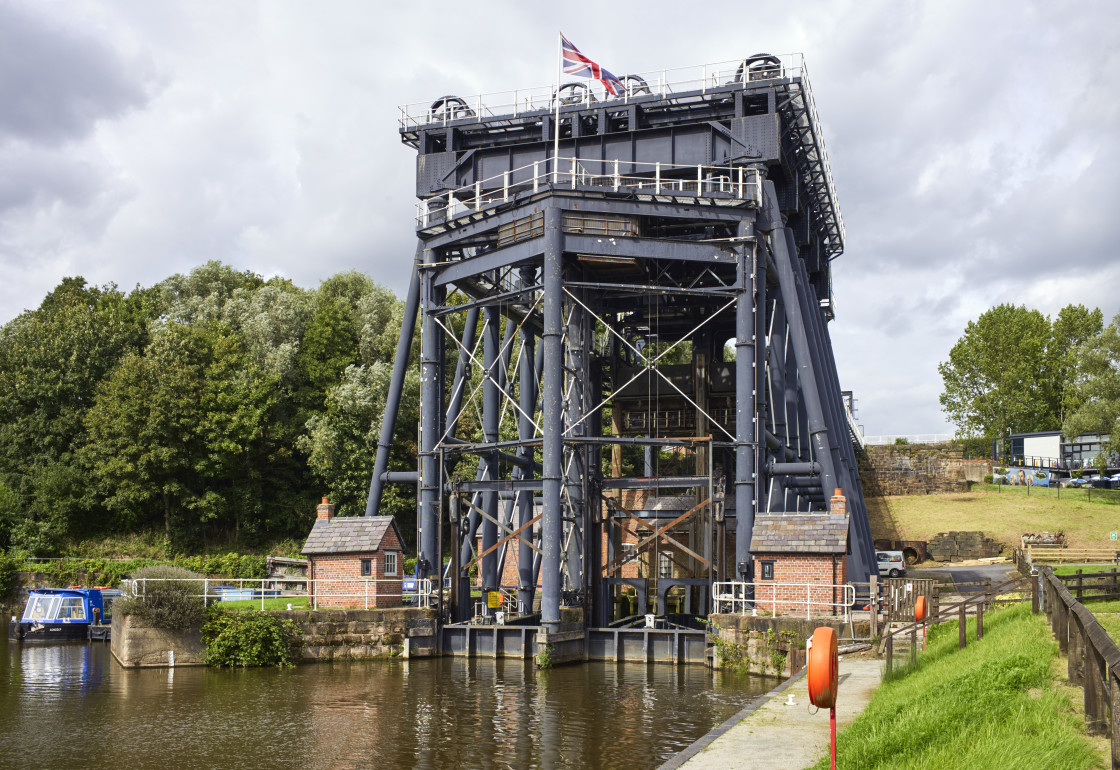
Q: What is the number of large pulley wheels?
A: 4